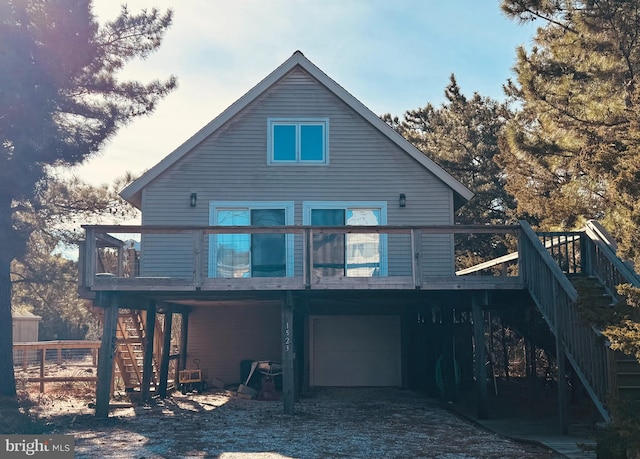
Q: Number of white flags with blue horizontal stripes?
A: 0